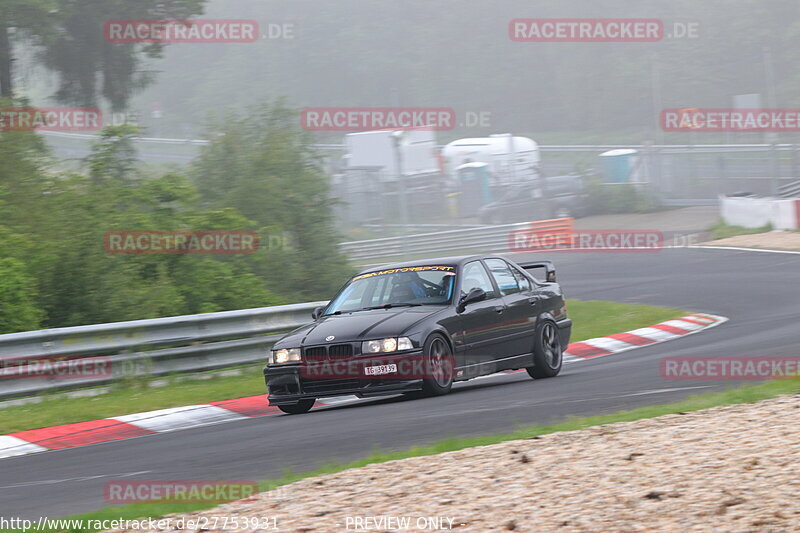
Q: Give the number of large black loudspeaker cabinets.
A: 0